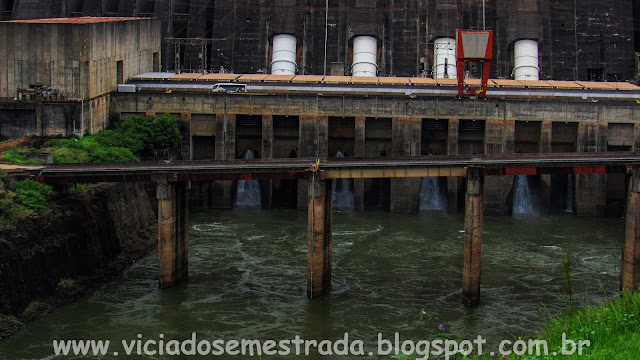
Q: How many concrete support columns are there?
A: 4